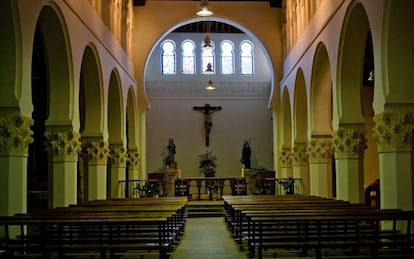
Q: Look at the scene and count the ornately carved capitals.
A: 10